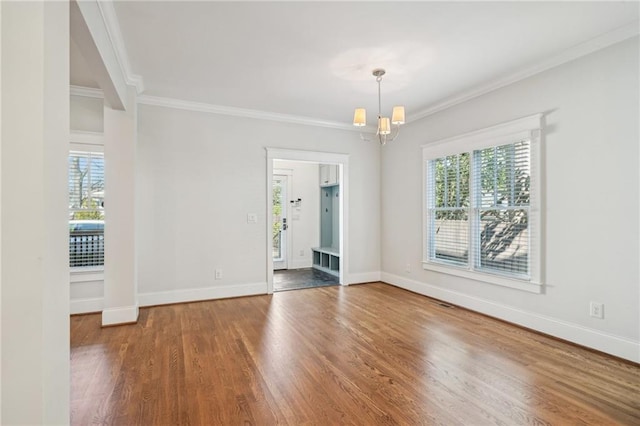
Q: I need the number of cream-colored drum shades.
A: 3